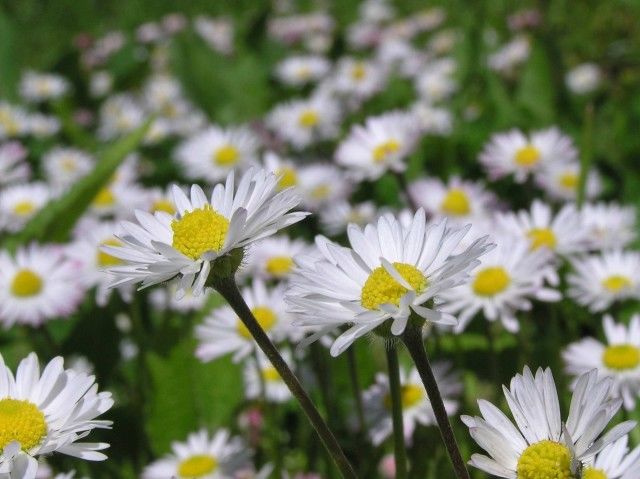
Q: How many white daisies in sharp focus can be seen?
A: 4